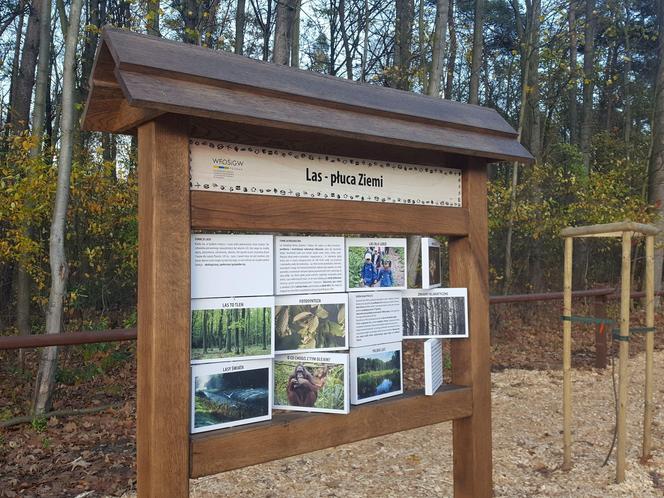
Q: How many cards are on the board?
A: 12